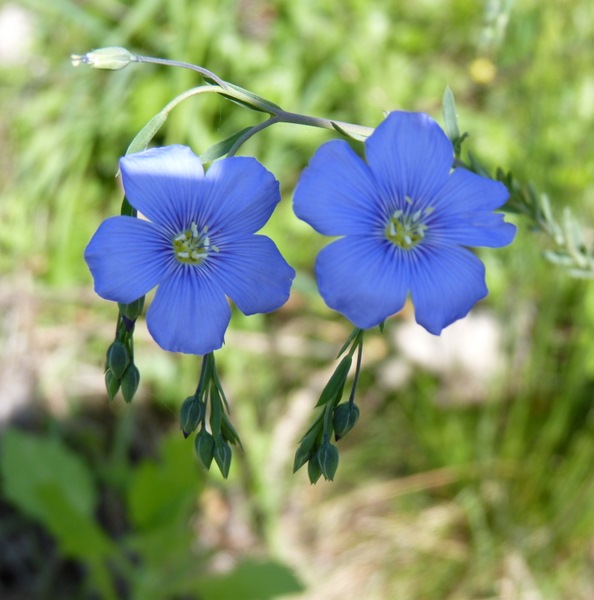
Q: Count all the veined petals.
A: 10